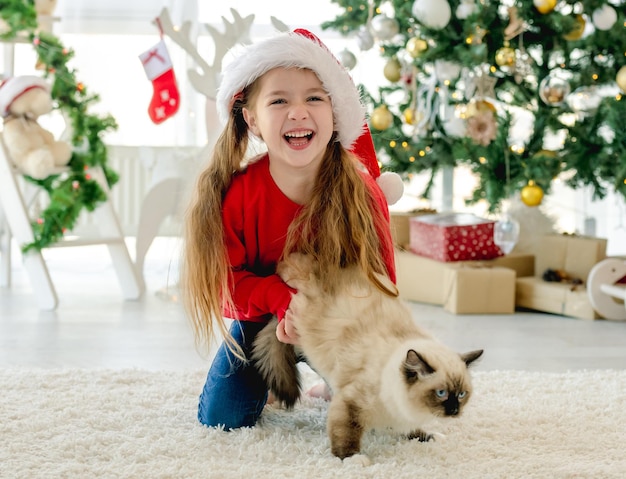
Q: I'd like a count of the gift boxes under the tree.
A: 6